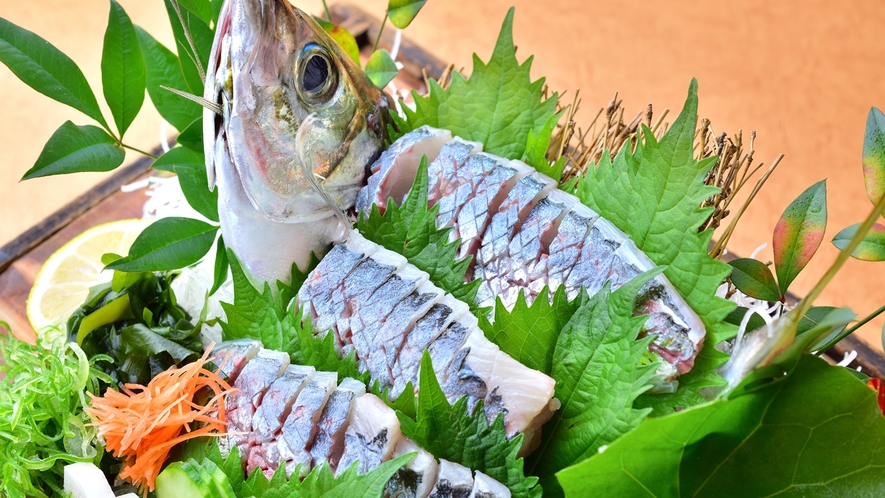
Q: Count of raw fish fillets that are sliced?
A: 3